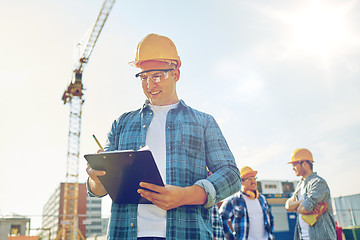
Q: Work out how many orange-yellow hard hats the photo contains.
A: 3